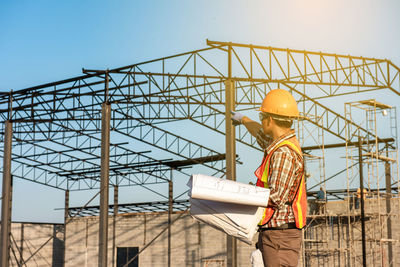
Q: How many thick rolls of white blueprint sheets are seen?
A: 1